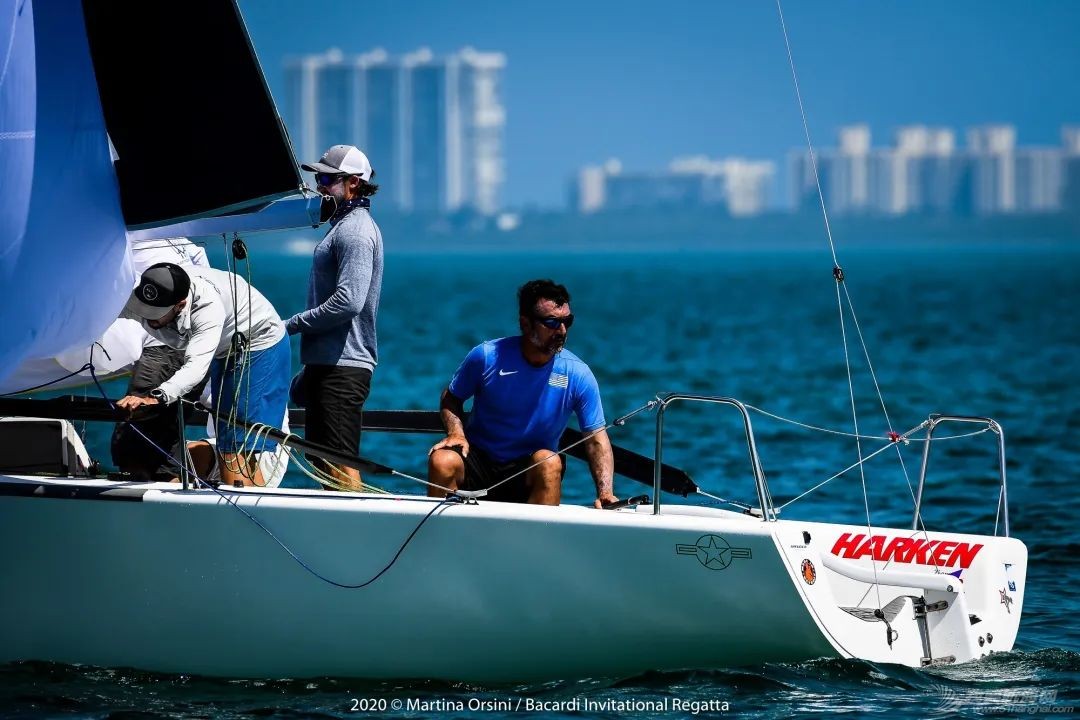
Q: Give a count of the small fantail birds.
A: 0